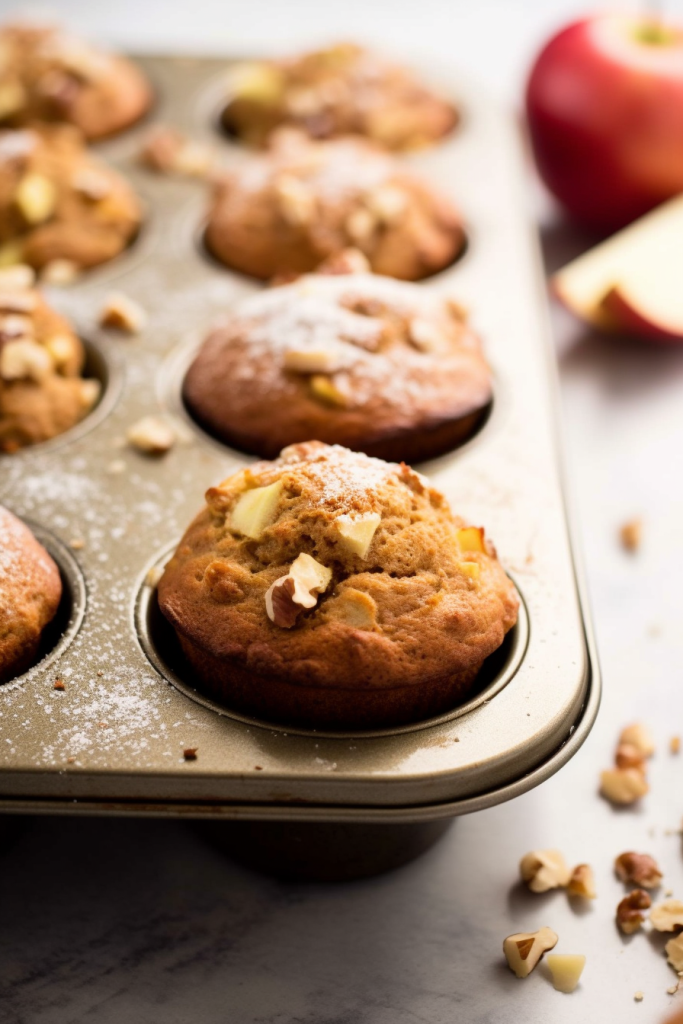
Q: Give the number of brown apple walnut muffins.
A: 8